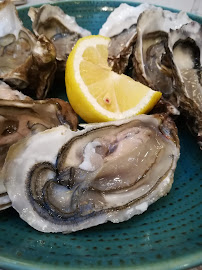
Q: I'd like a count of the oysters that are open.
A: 7